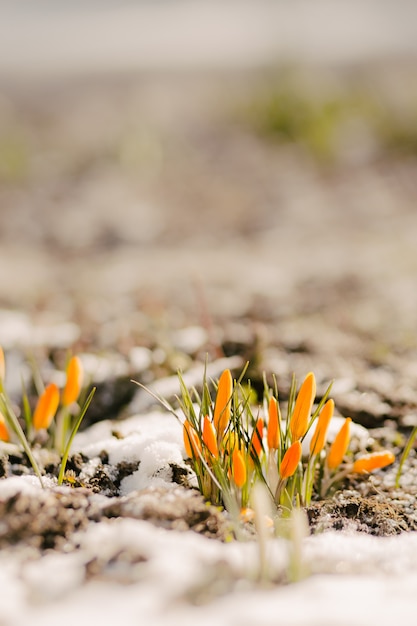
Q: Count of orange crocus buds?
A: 15